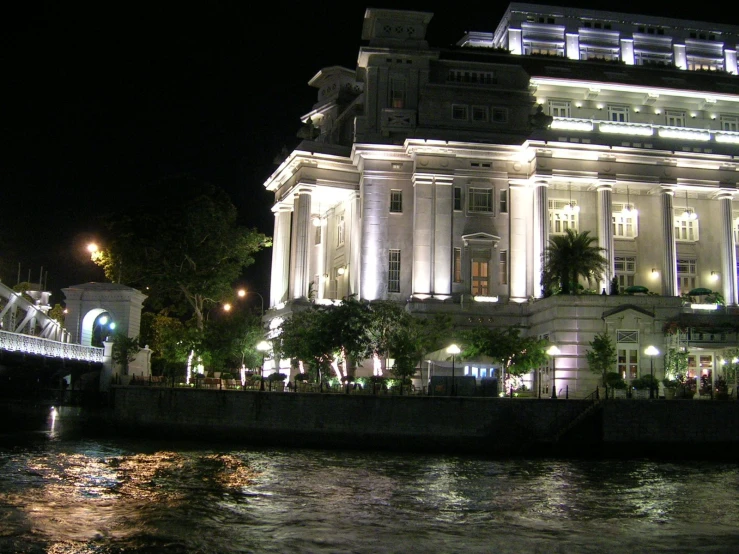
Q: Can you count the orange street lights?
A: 3